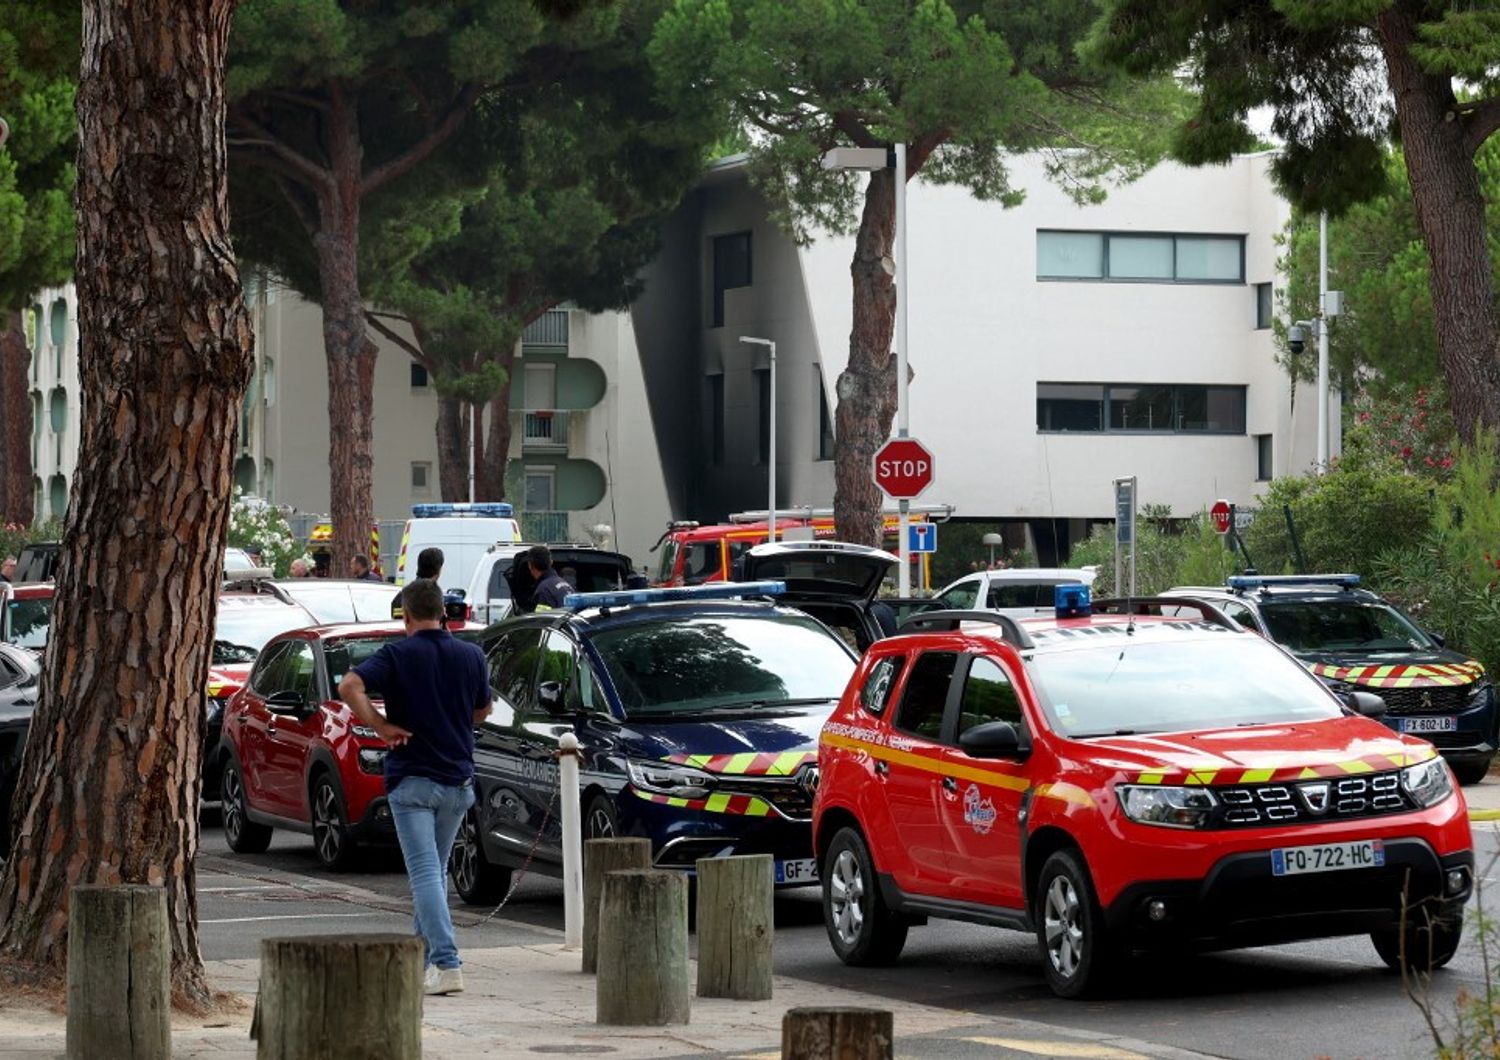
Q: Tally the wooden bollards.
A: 6